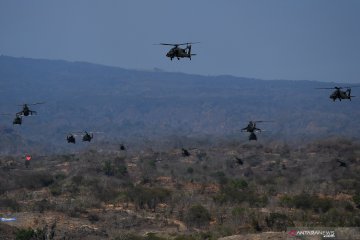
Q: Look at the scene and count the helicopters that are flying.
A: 12